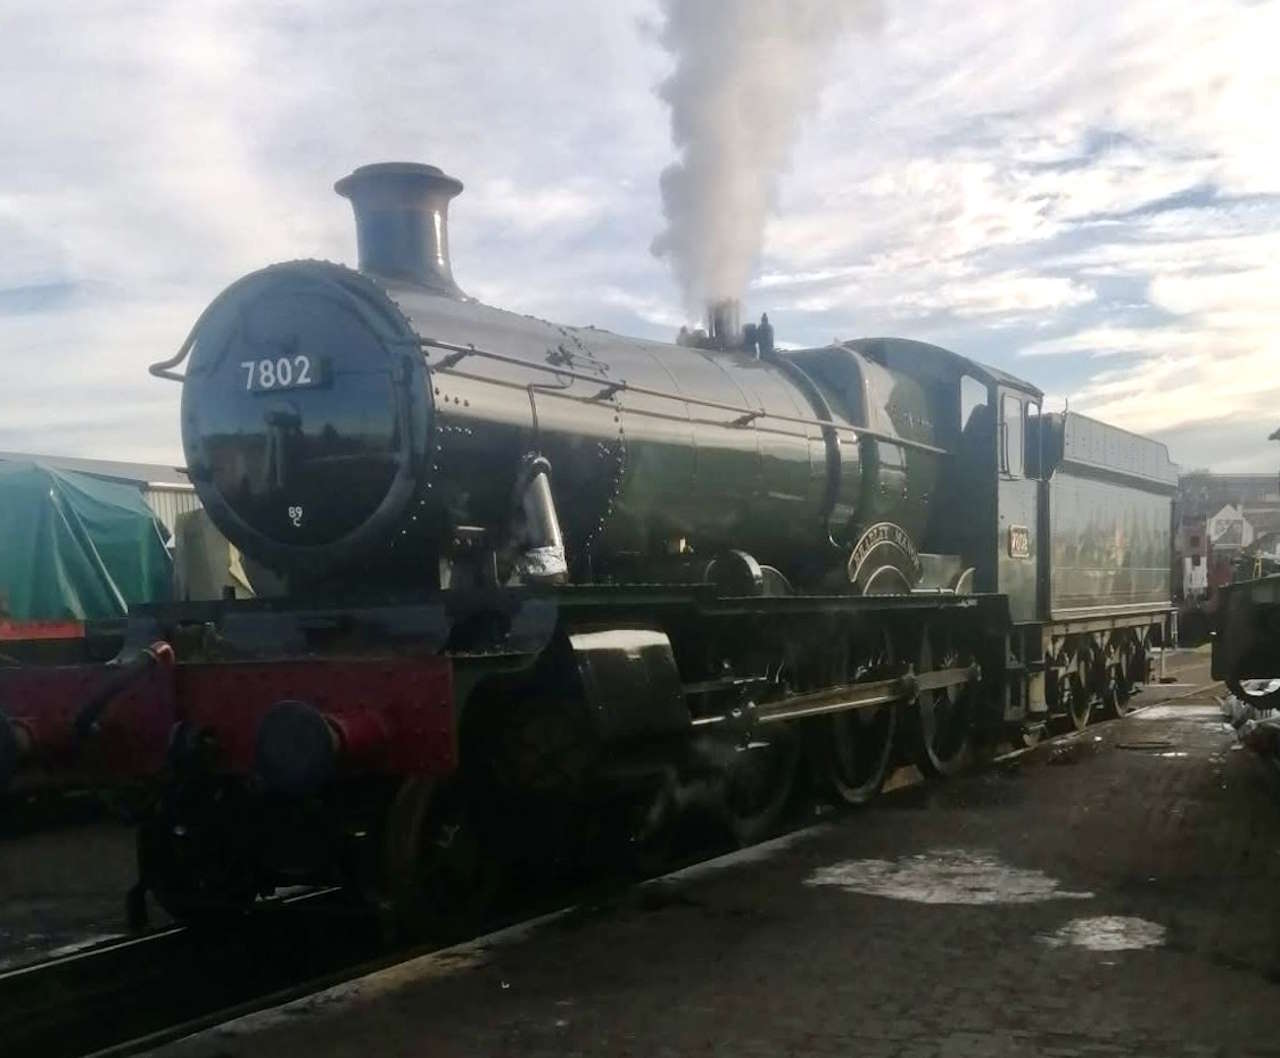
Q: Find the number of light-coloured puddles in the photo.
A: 2